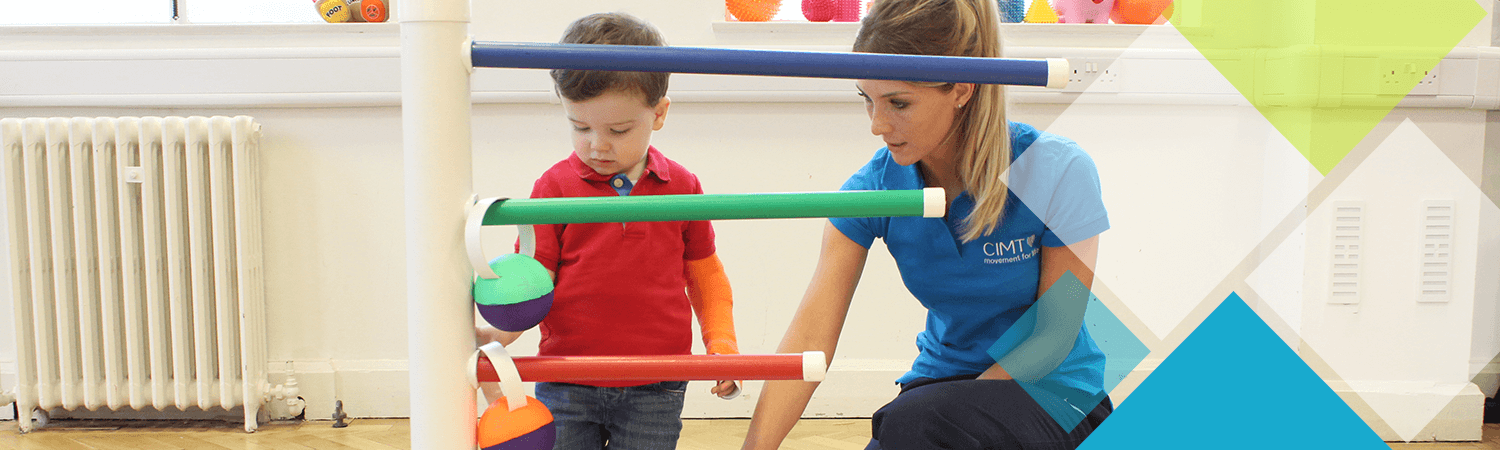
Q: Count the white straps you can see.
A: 2